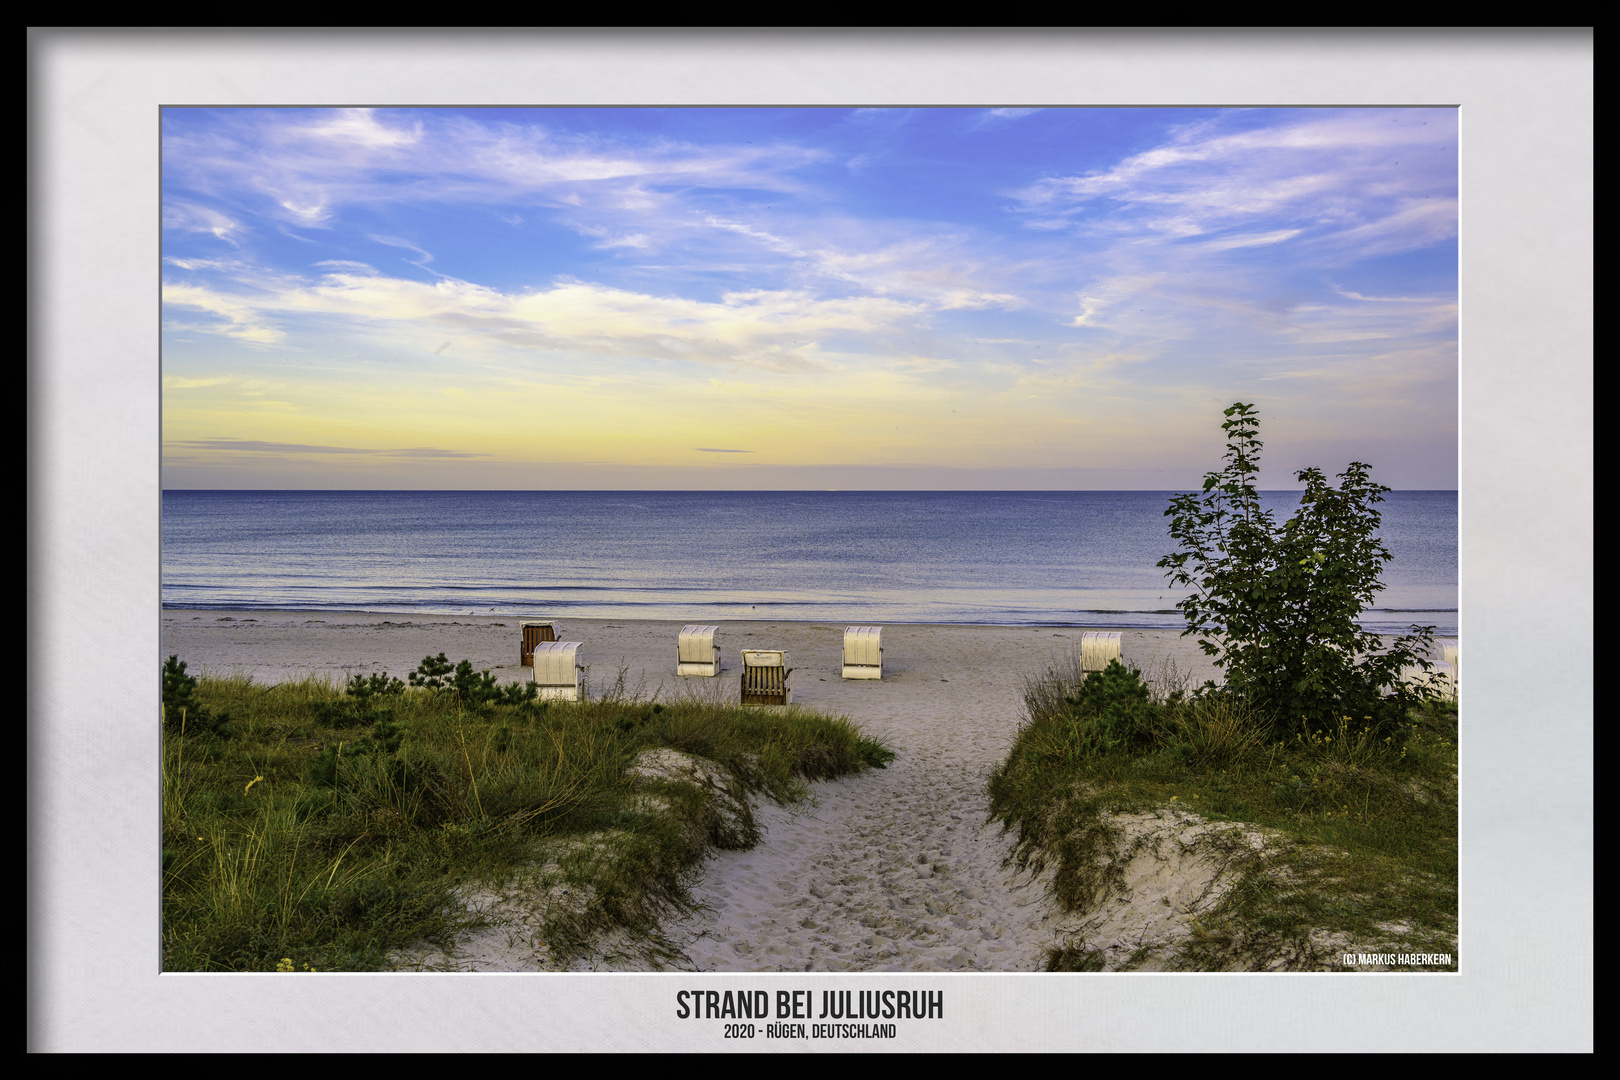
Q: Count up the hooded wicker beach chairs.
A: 8